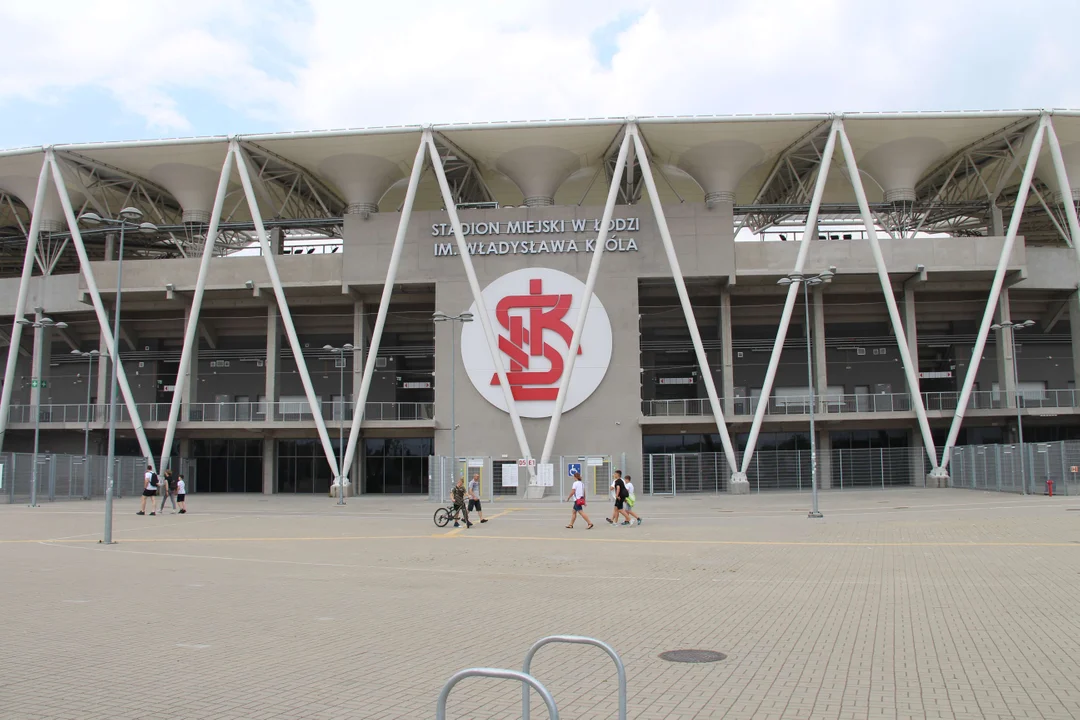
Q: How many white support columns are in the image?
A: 12